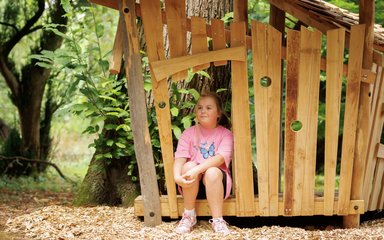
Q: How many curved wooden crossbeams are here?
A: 1